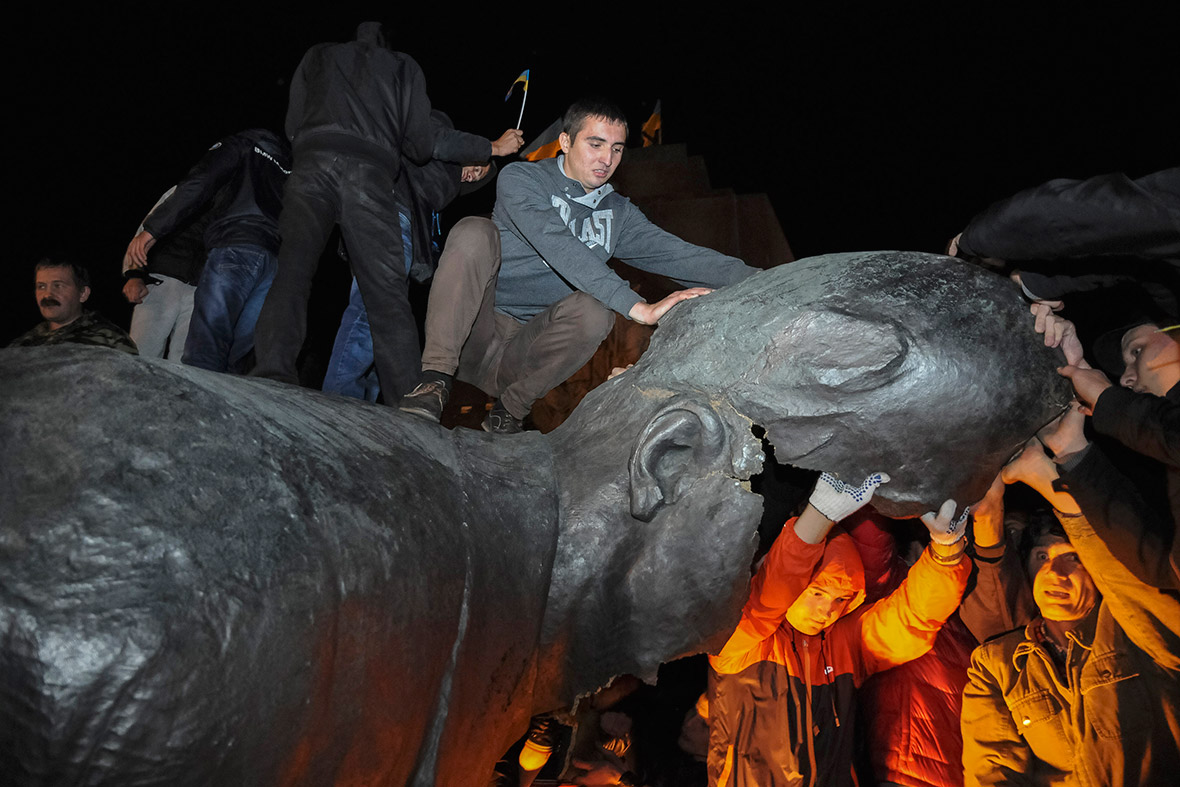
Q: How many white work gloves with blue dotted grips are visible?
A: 2